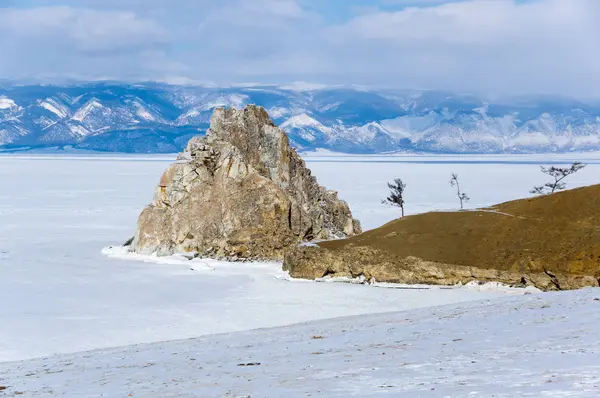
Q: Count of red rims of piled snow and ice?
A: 0